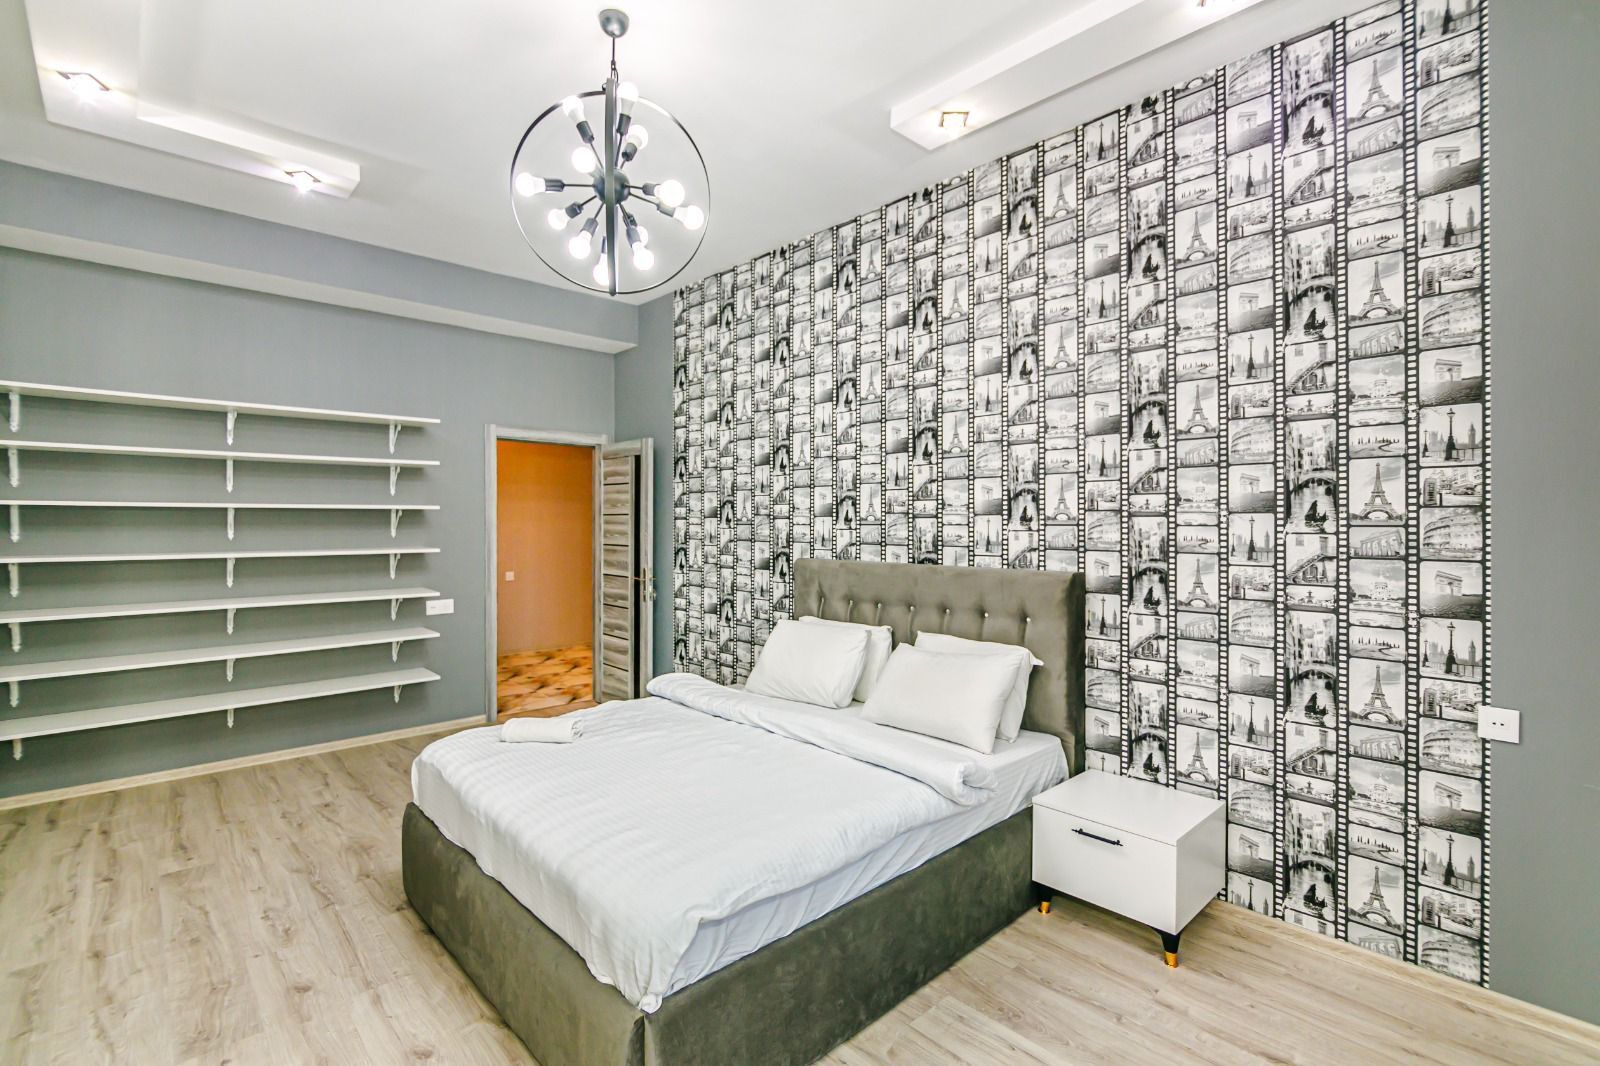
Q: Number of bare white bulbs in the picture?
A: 12